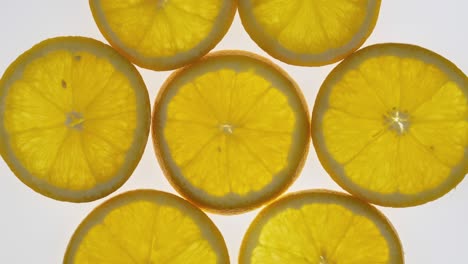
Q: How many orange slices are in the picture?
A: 7